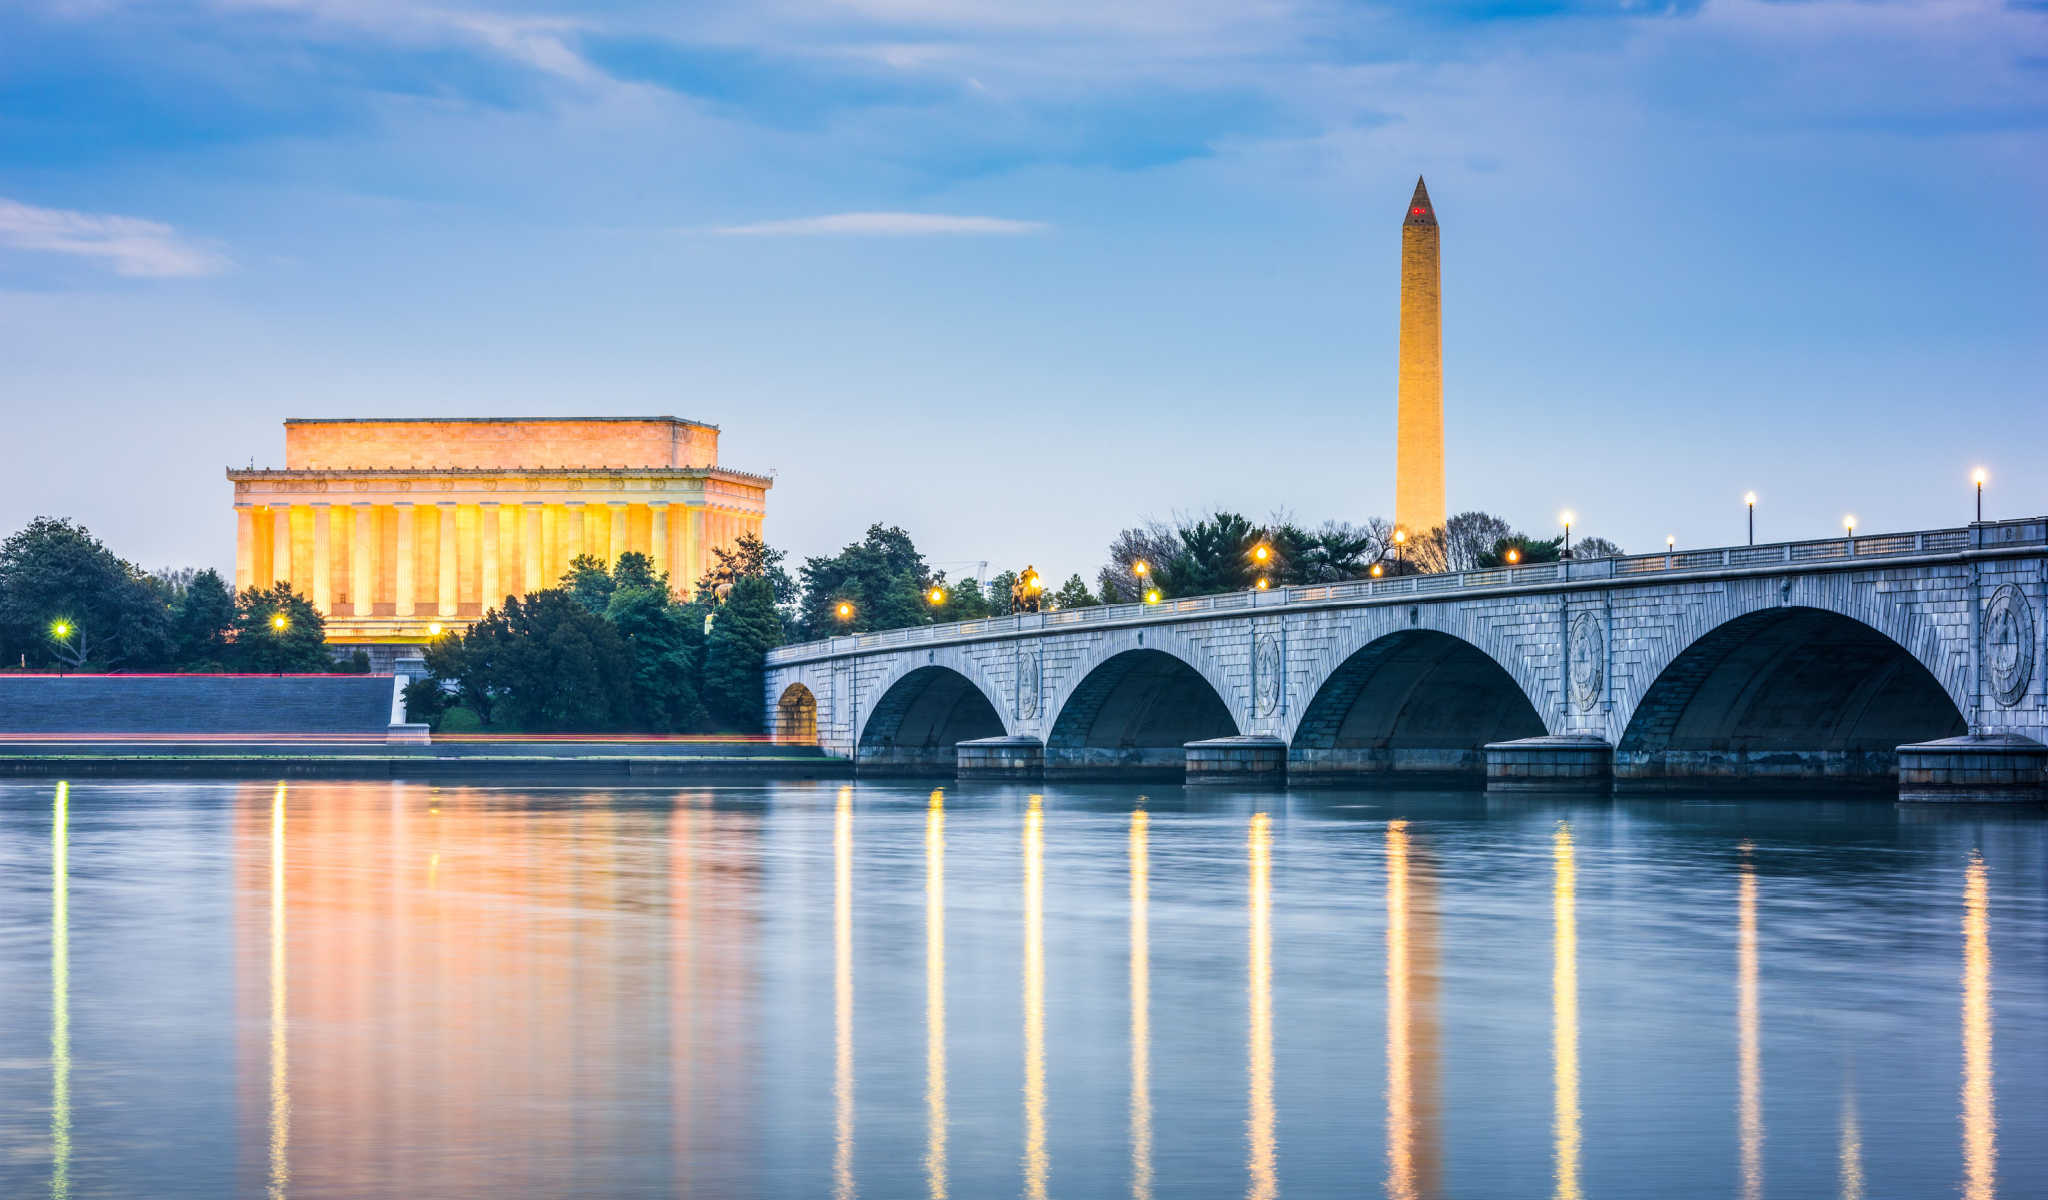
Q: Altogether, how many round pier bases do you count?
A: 4